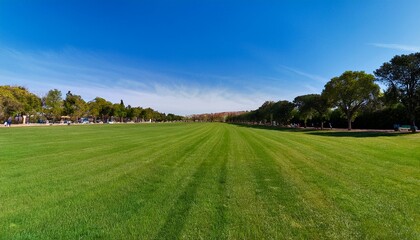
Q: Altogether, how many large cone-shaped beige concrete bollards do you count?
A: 0